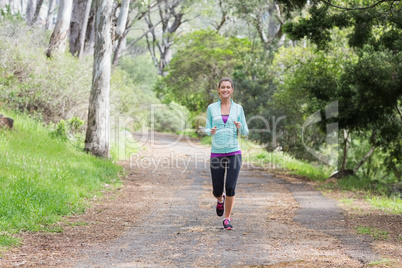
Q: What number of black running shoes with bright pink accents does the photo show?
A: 2